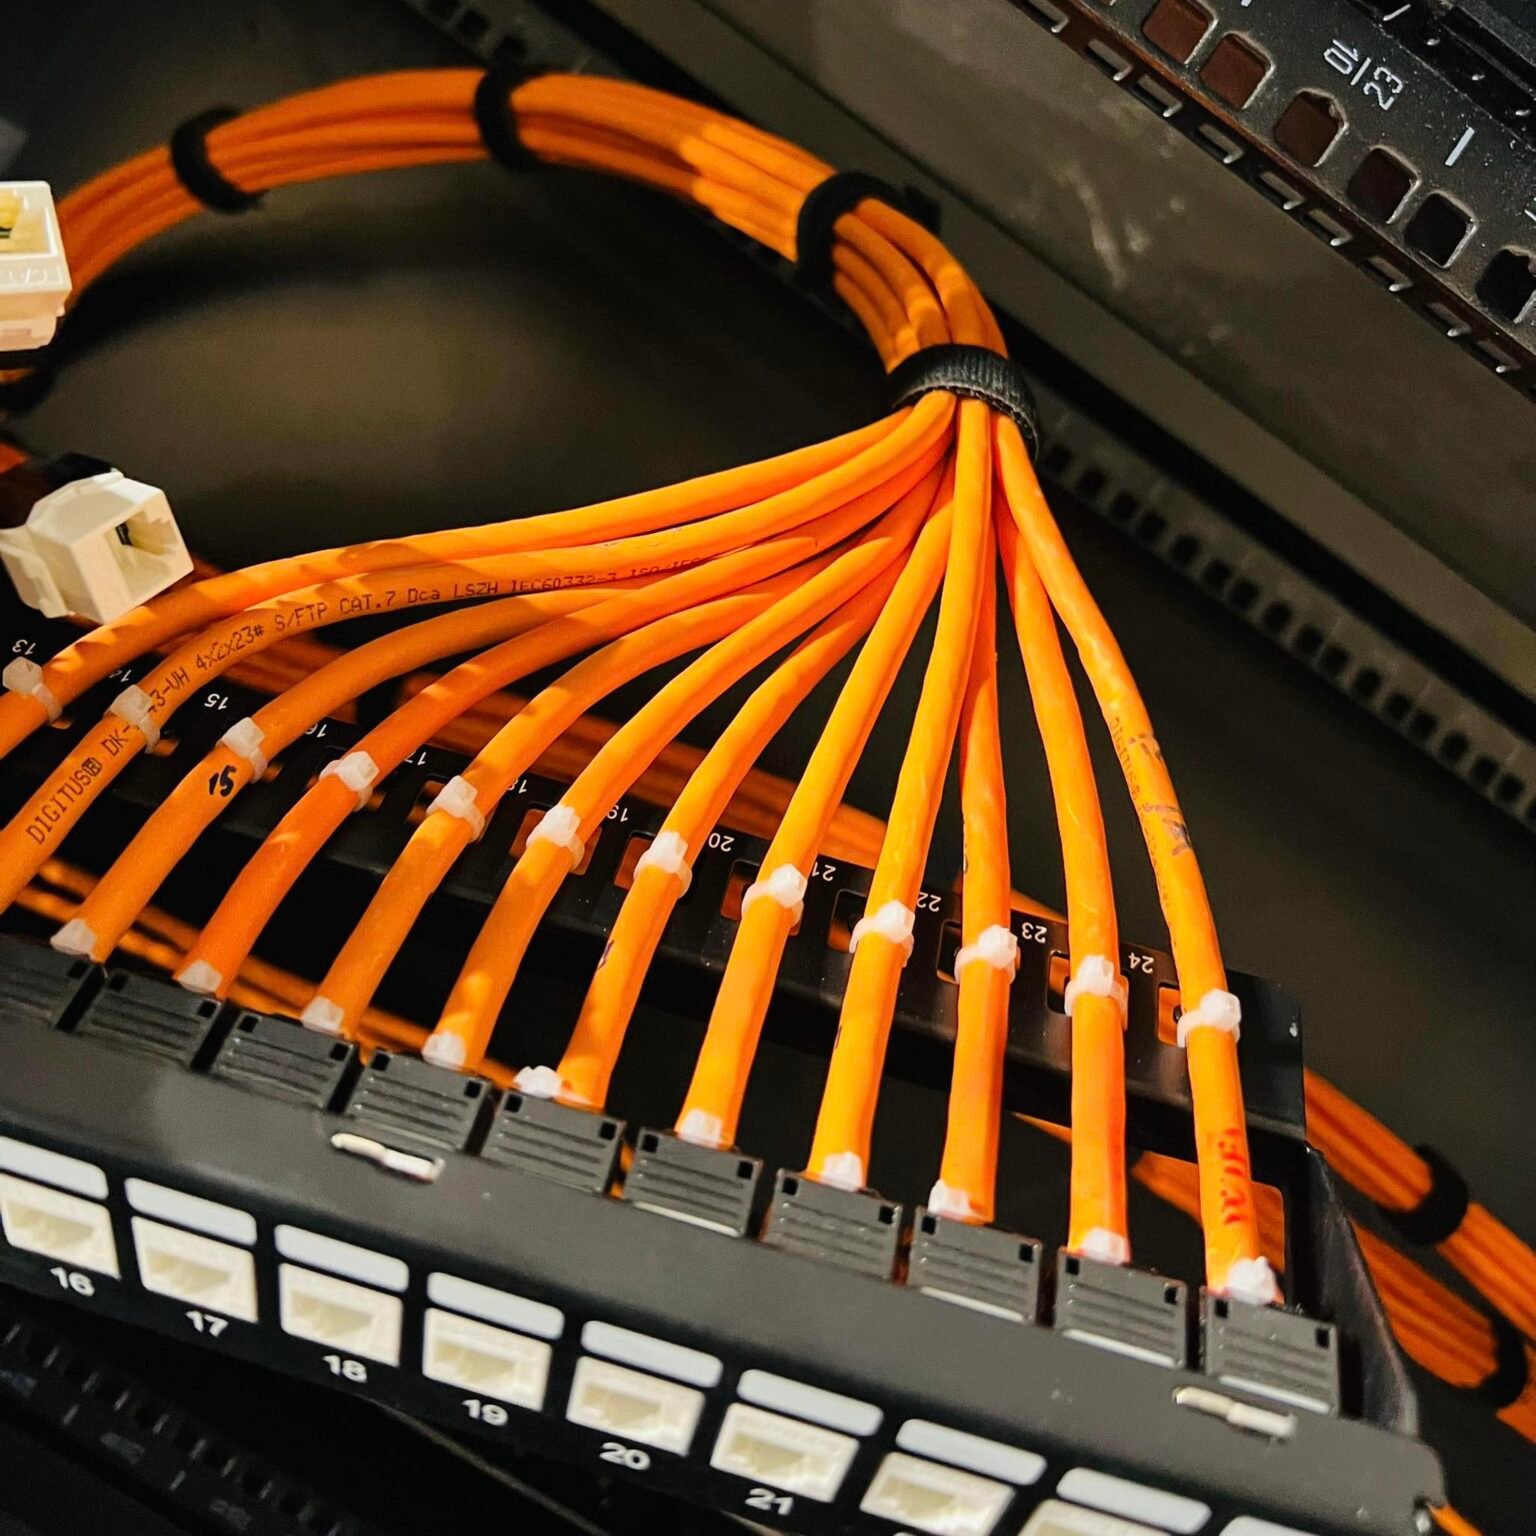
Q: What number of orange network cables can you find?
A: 12